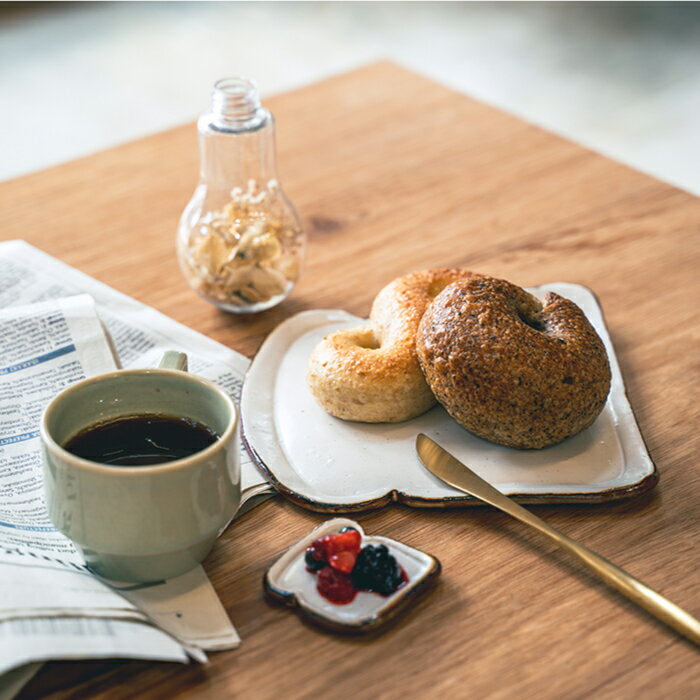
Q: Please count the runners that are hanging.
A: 0